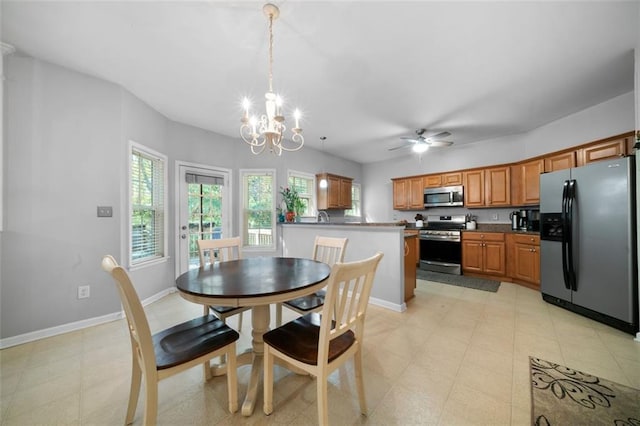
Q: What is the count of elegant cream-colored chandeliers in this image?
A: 1